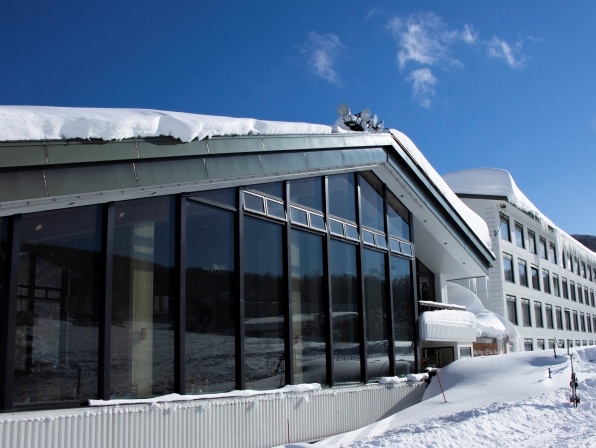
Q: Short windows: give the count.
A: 10